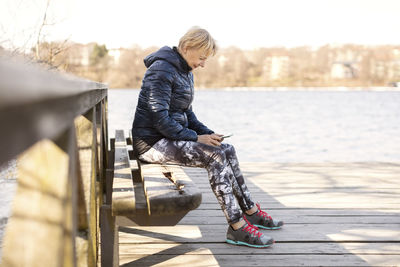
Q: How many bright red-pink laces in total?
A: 2